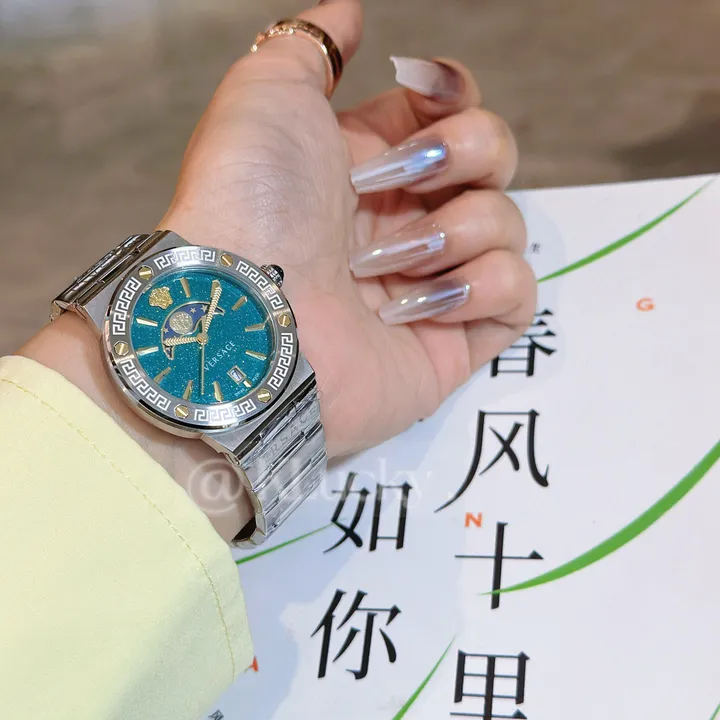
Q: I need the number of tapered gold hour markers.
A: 11